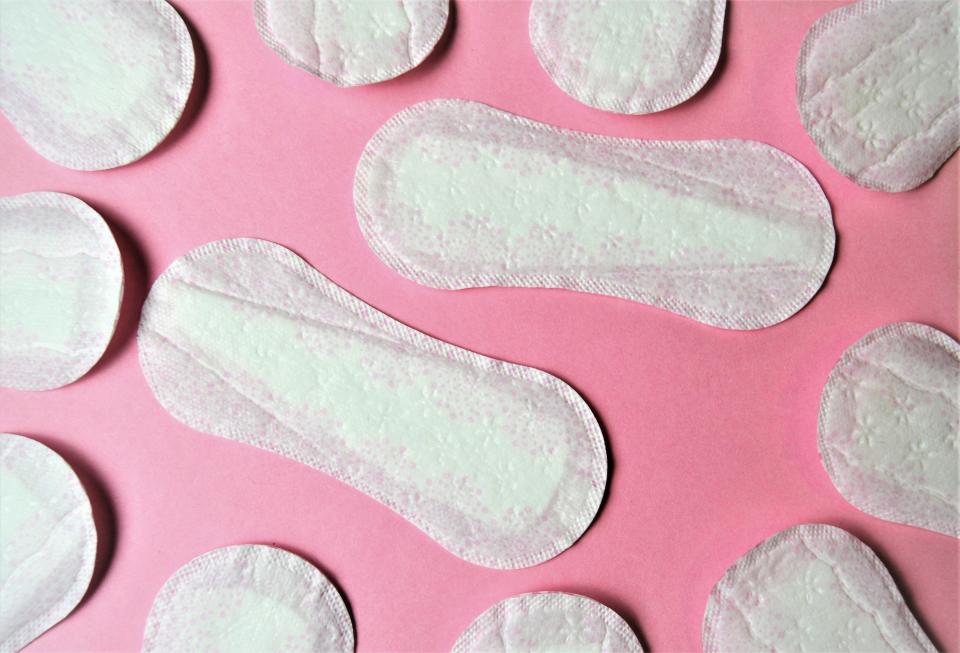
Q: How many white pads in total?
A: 12